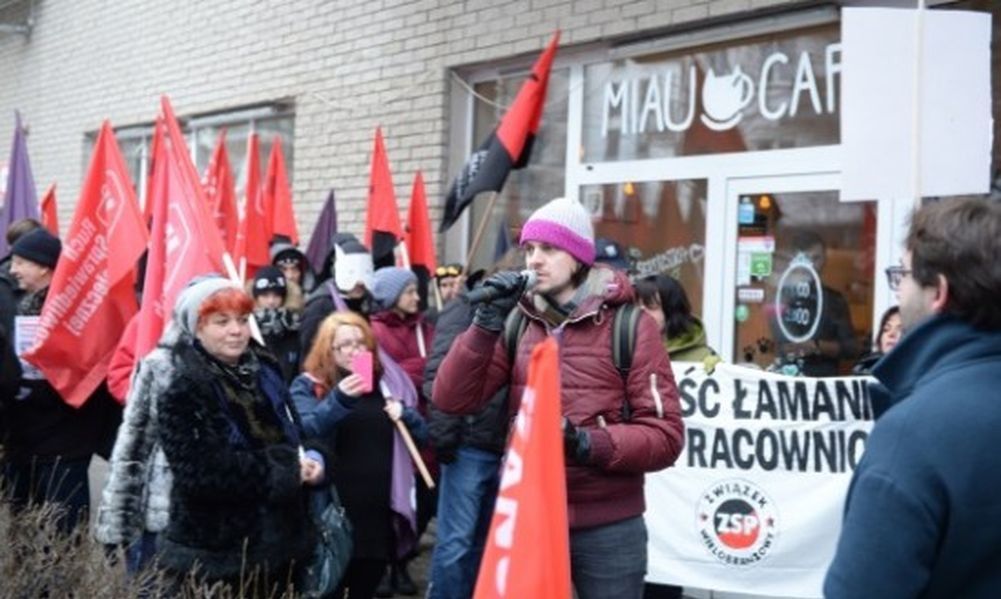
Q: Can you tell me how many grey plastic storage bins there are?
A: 0